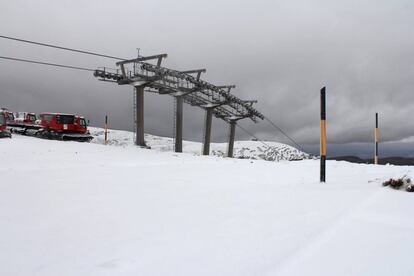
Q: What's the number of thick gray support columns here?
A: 4